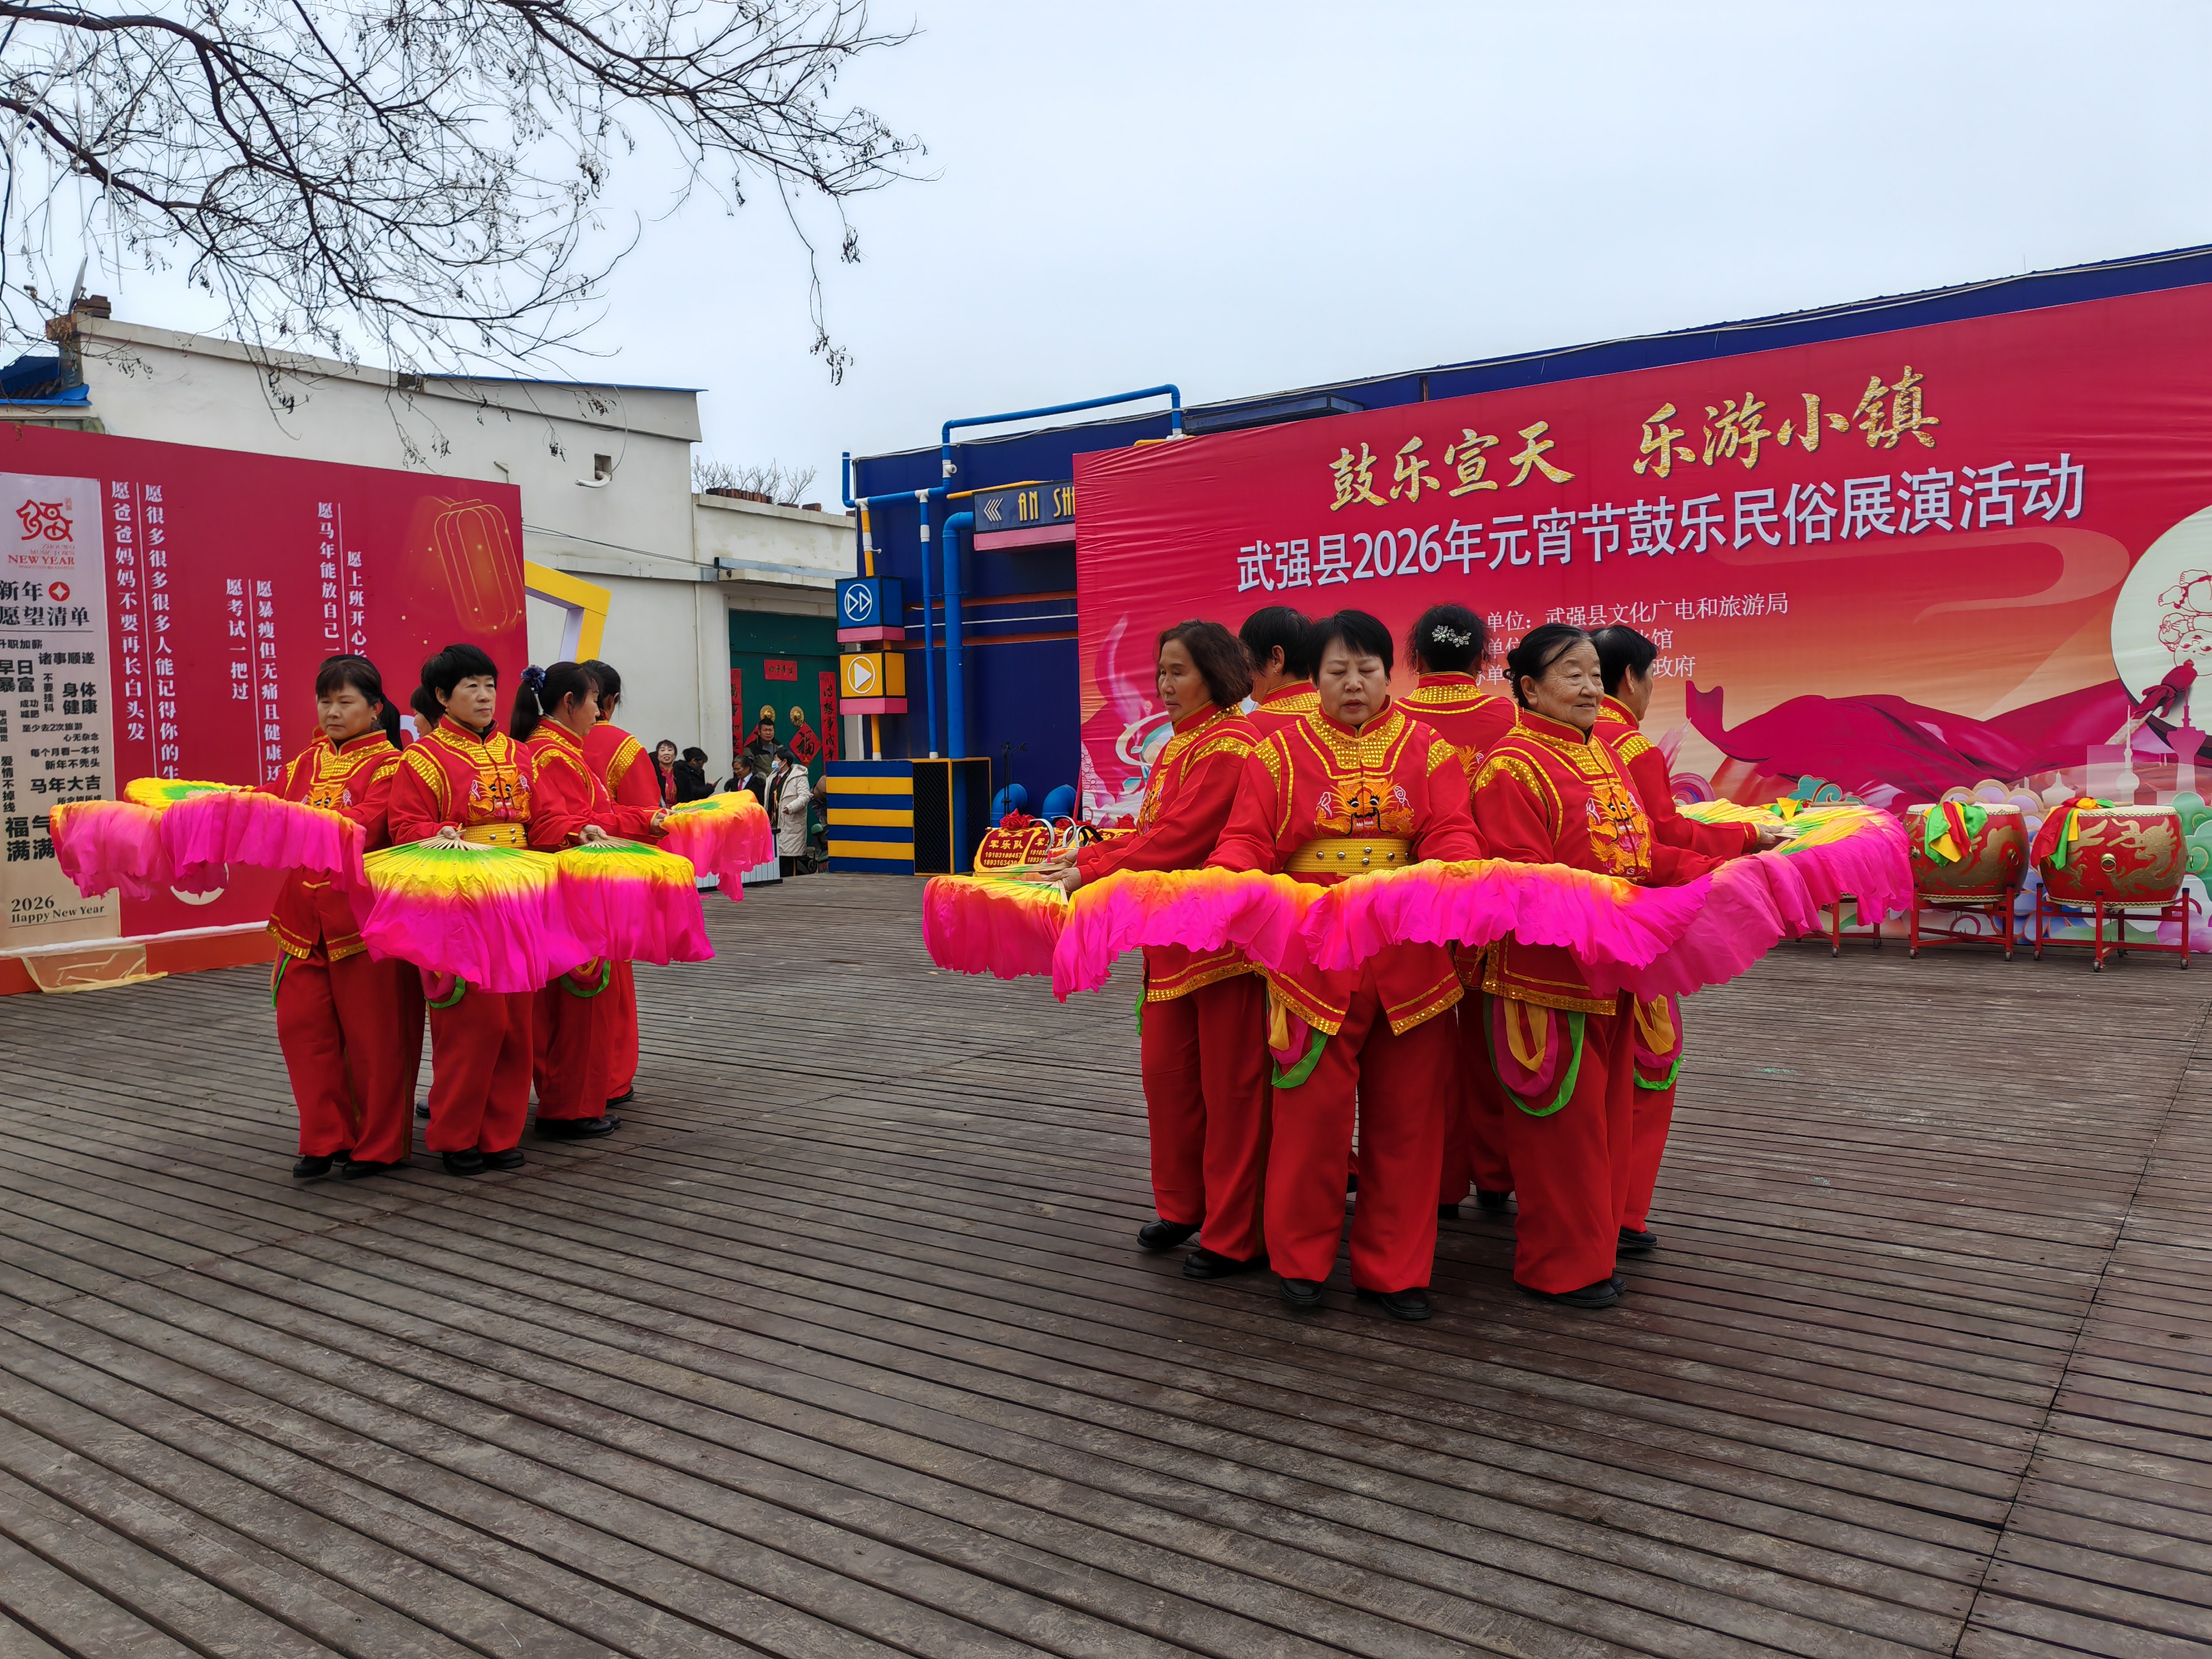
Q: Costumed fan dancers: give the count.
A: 12